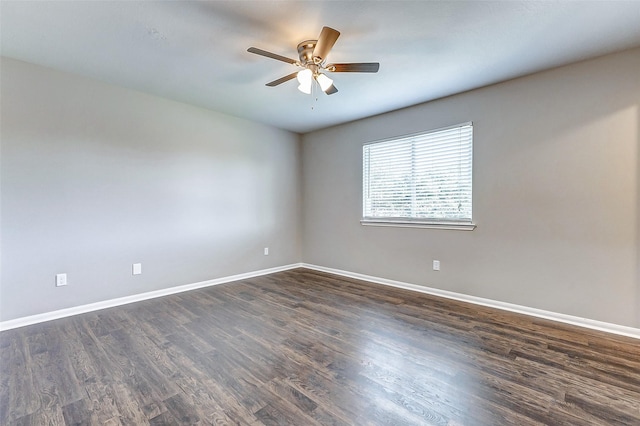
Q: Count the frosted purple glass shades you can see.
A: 0